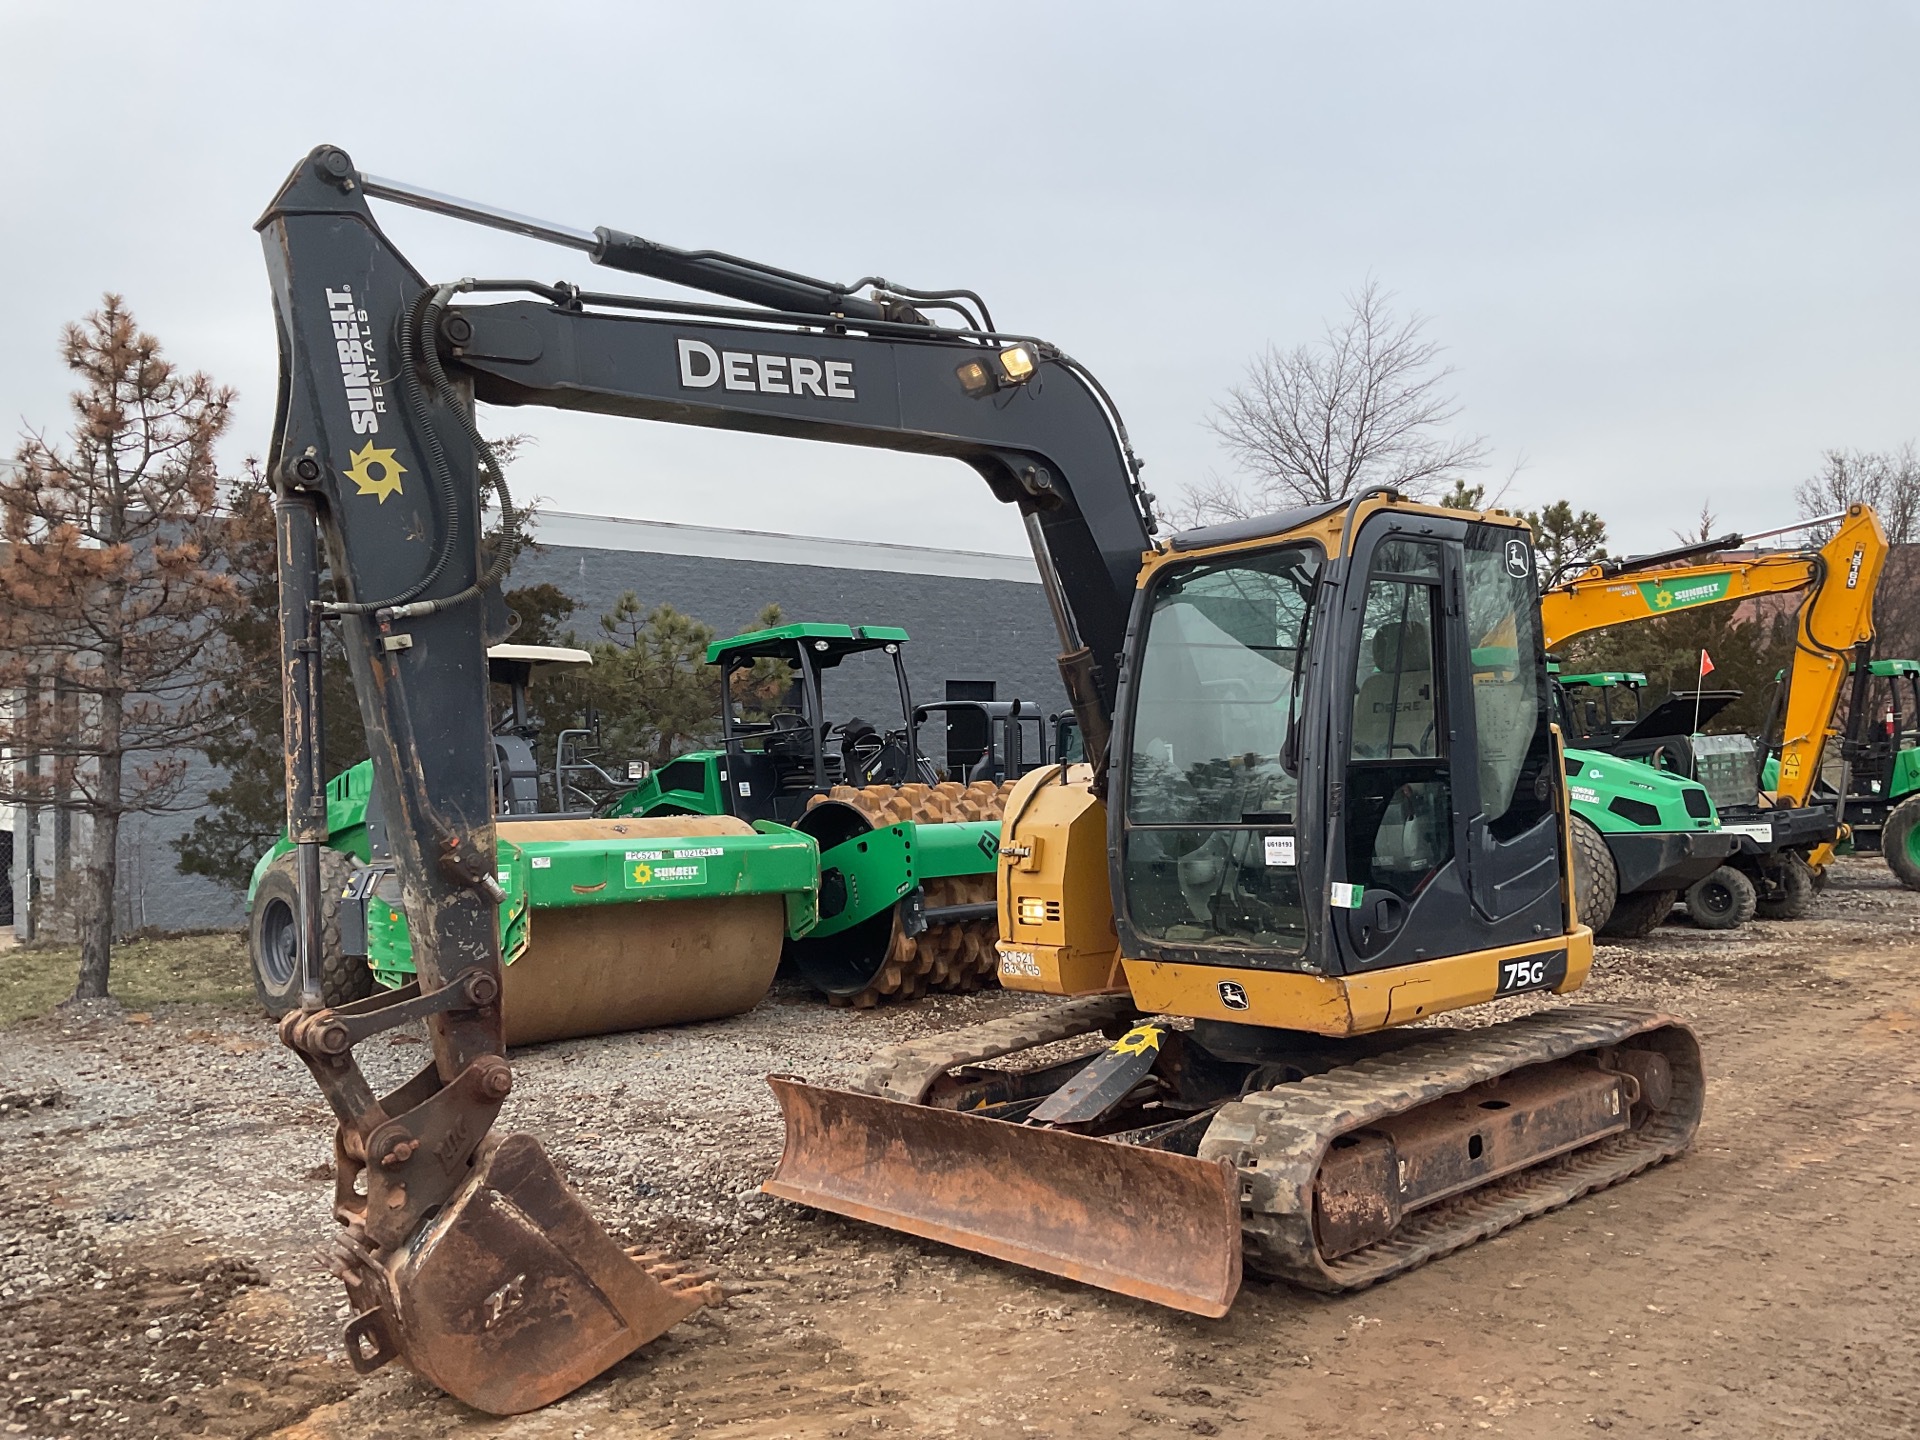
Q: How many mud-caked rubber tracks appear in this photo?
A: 2